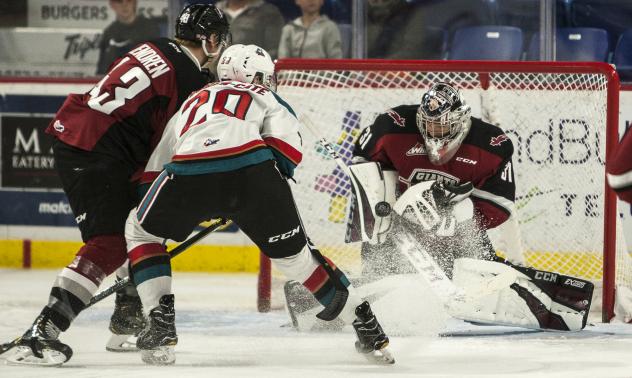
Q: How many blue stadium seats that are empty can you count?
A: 3